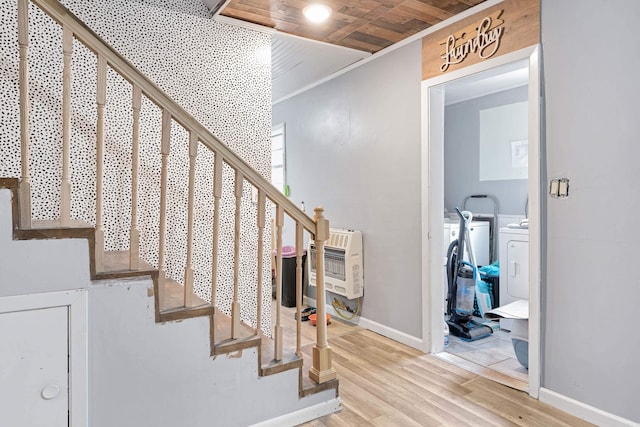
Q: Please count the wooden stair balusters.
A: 11